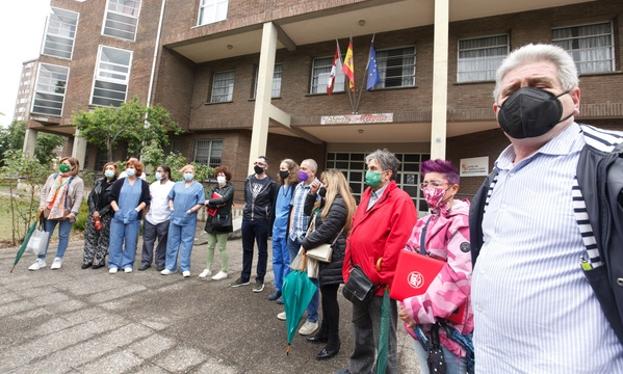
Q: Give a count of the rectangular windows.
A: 12